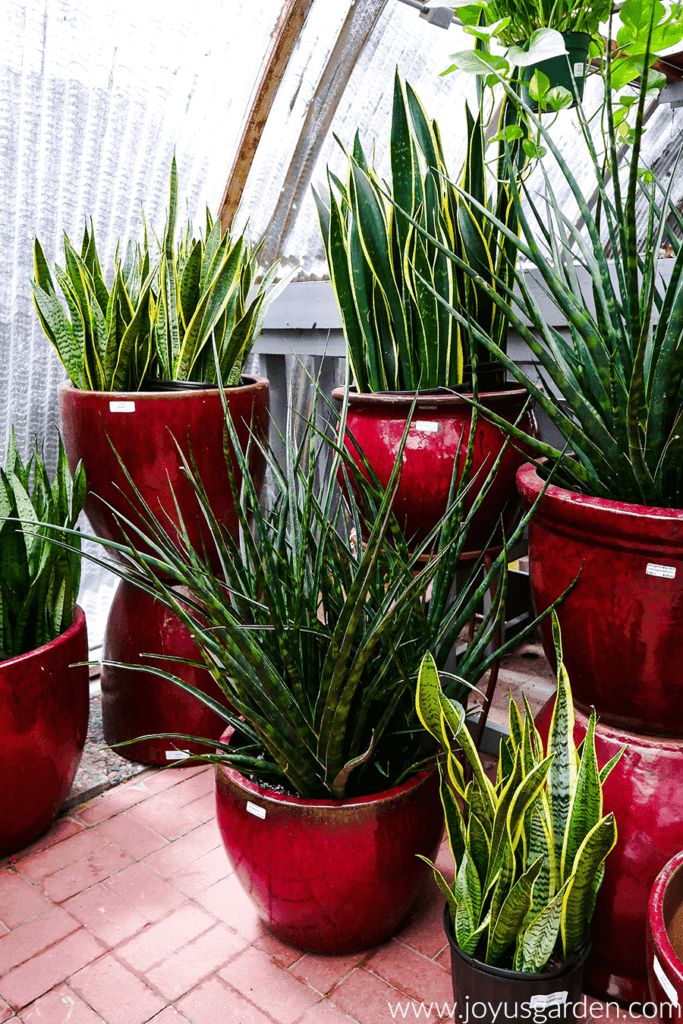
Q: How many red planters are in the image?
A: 8